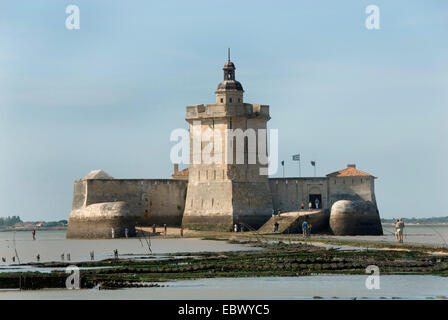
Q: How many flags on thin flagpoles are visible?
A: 3